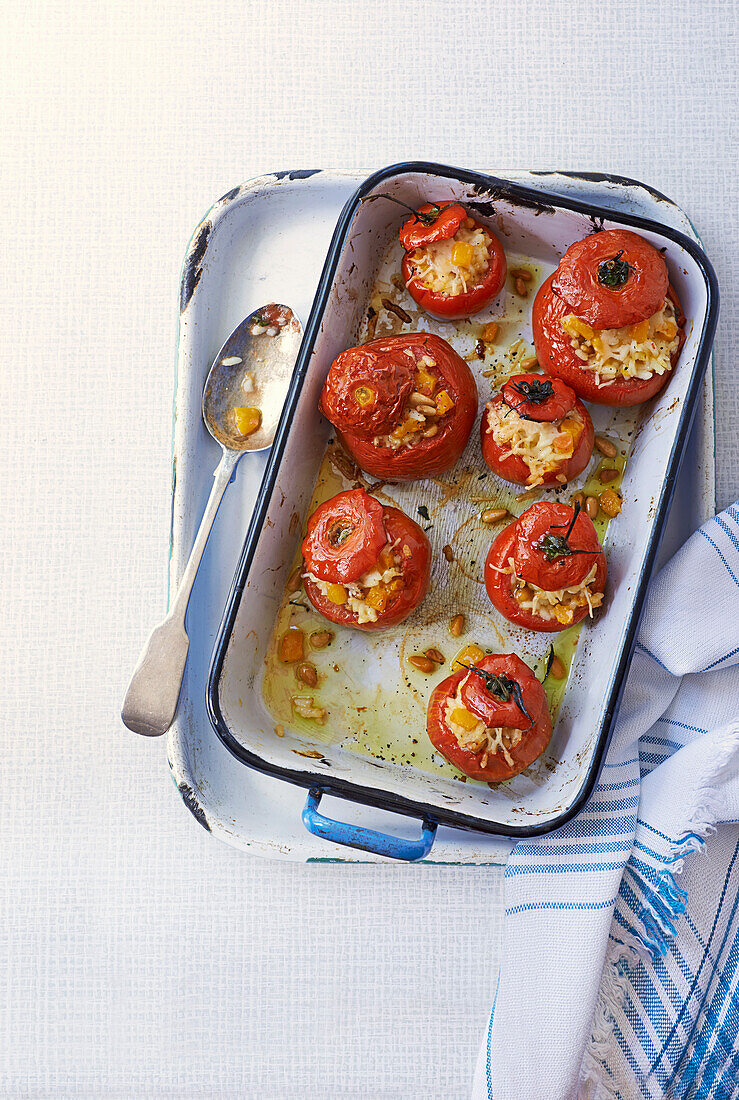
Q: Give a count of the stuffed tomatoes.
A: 7